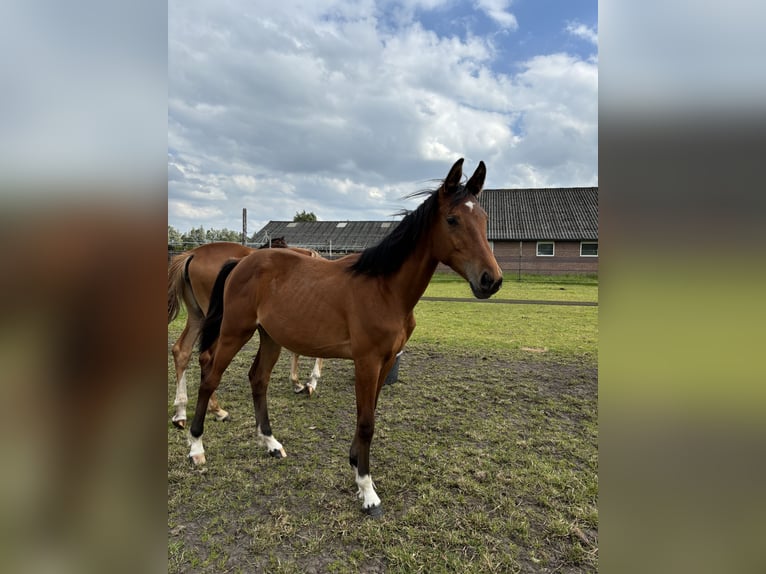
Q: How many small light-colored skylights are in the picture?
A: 3